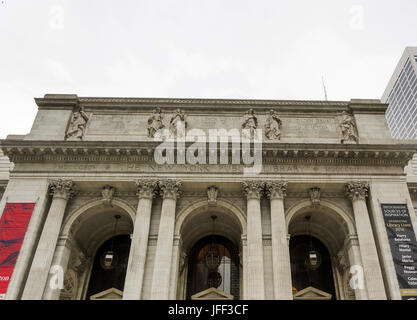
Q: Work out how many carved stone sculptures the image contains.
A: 6